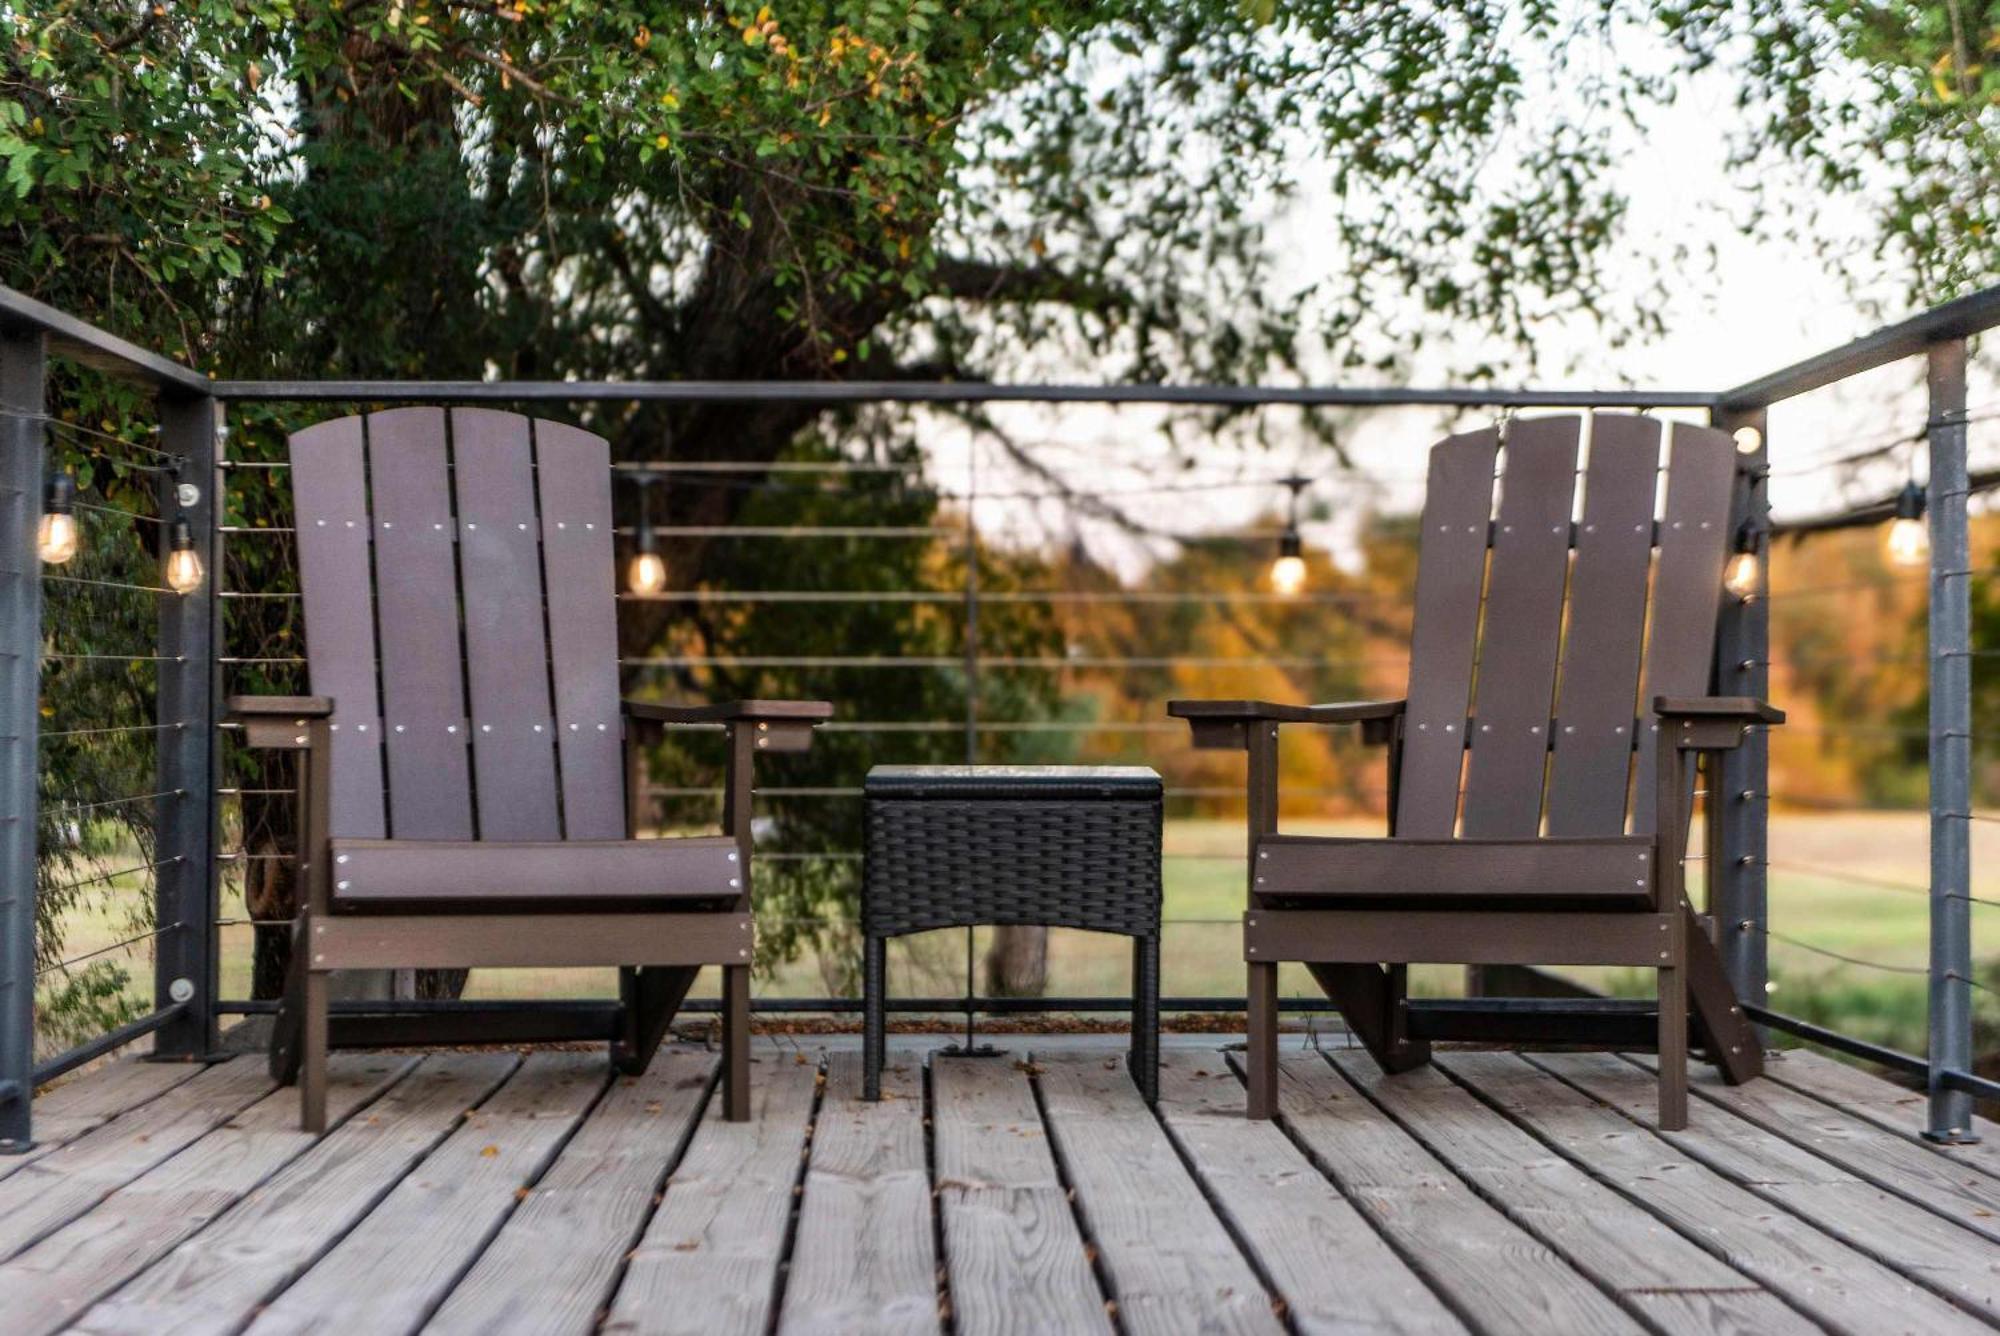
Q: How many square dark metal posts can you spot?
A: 4